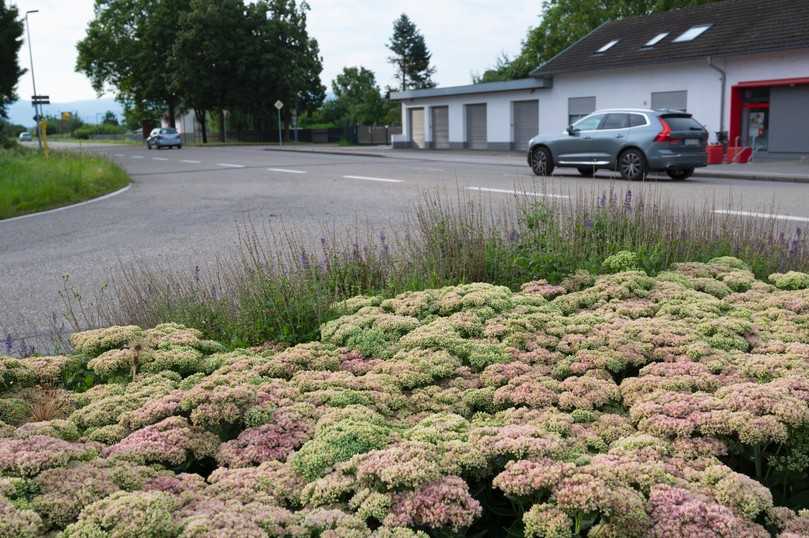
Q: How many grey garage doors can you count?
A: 3